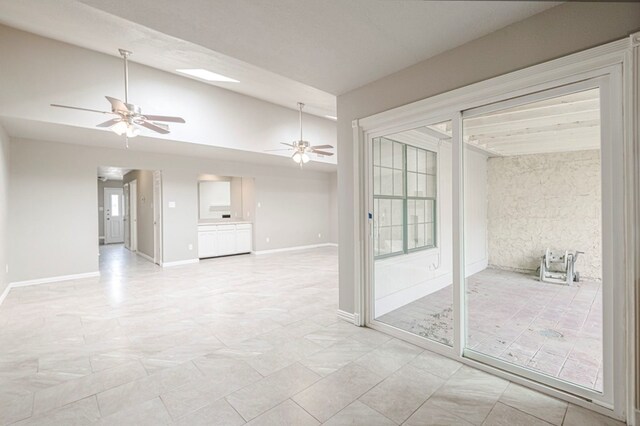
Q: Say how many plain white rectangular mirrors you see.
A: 1